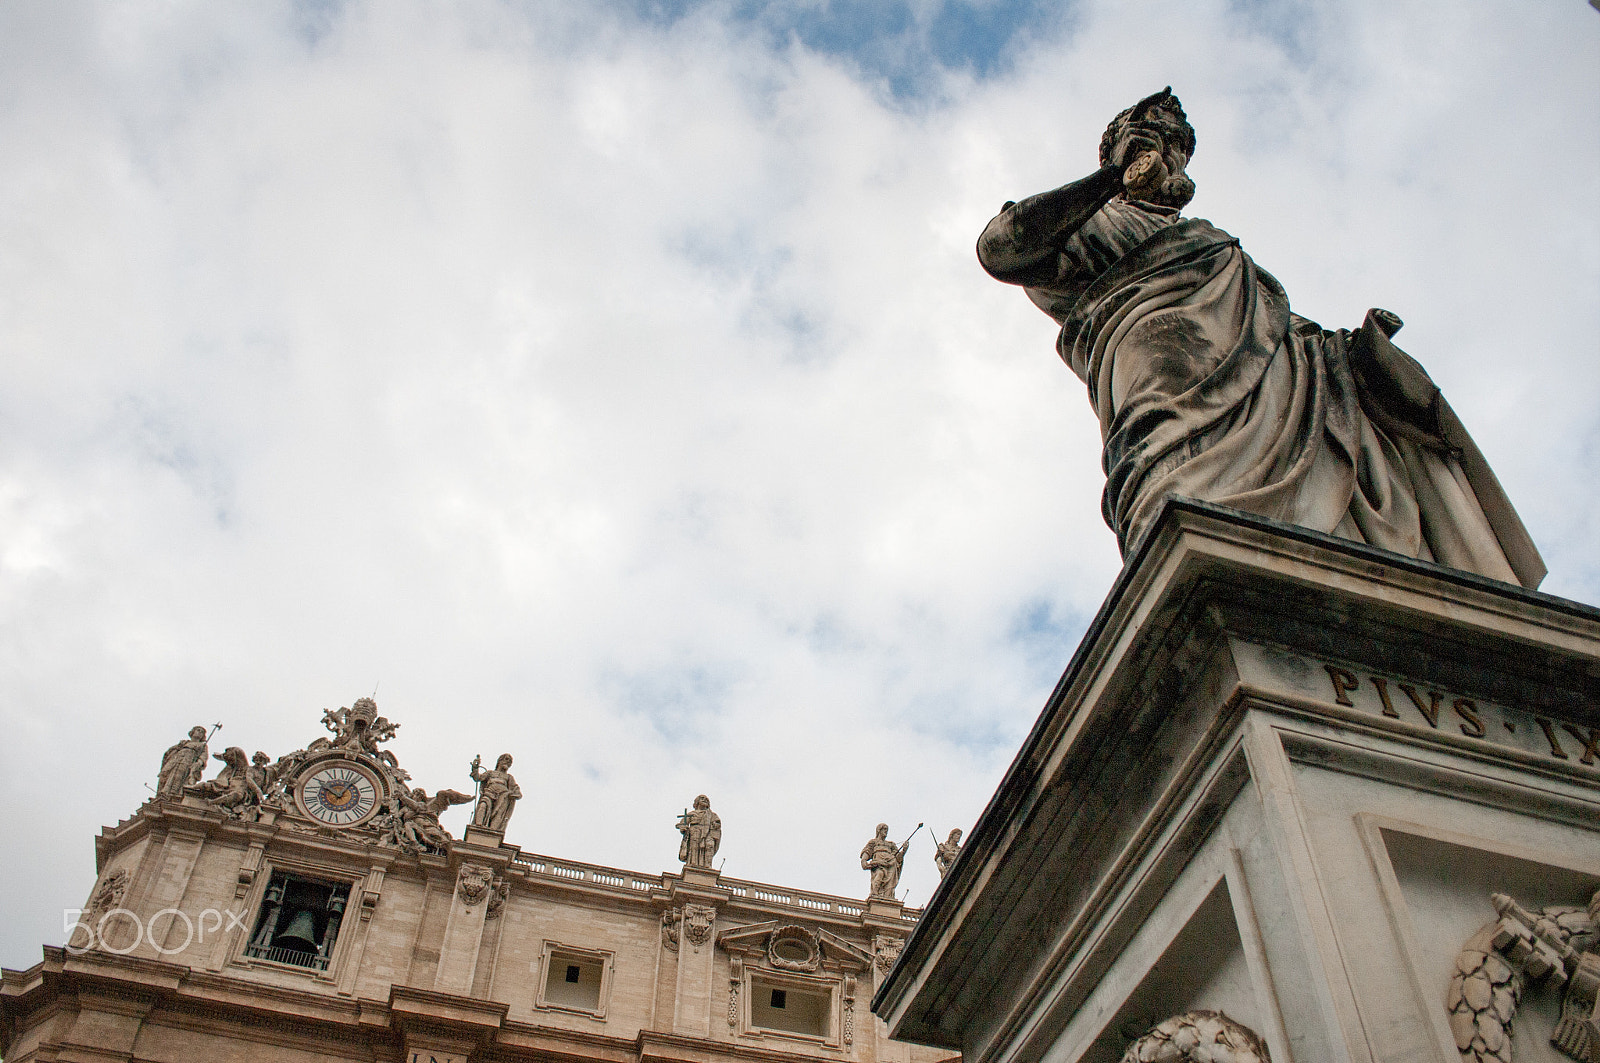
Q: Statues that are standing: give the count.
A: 6